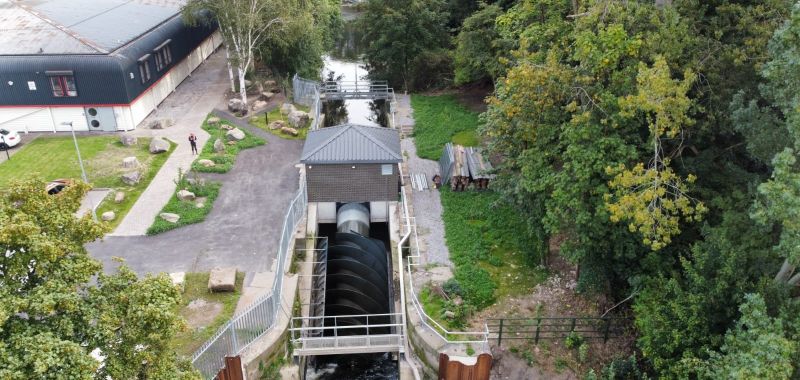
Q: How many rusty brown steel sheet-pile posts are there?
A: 2